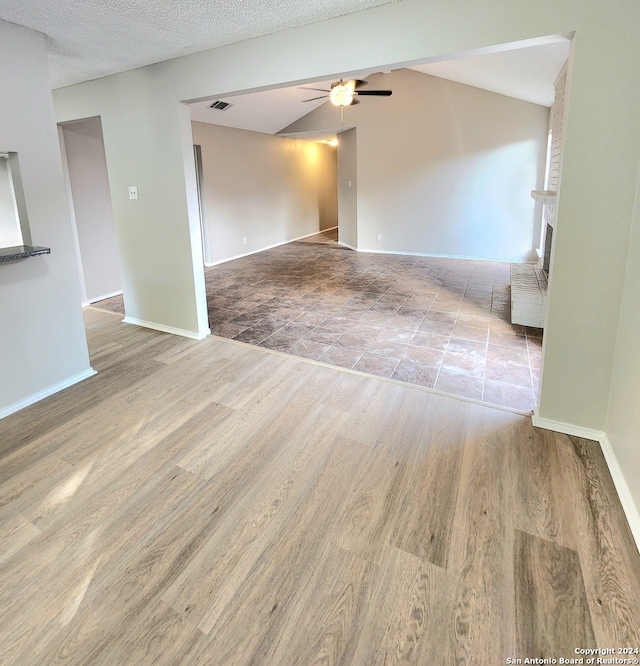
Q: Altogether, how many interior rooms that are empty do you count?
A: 2